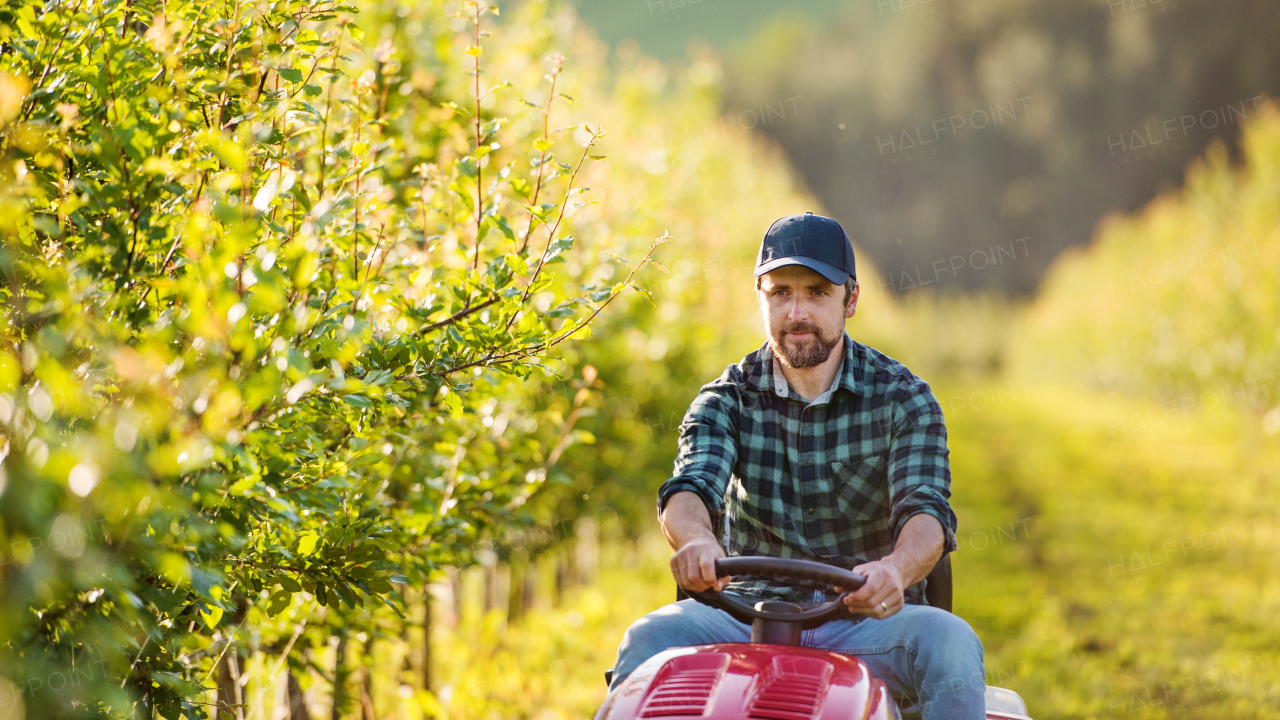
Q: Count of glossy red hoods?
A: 1